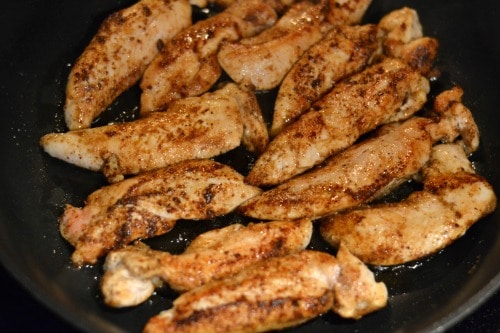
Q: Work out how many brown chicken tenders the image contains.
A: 11